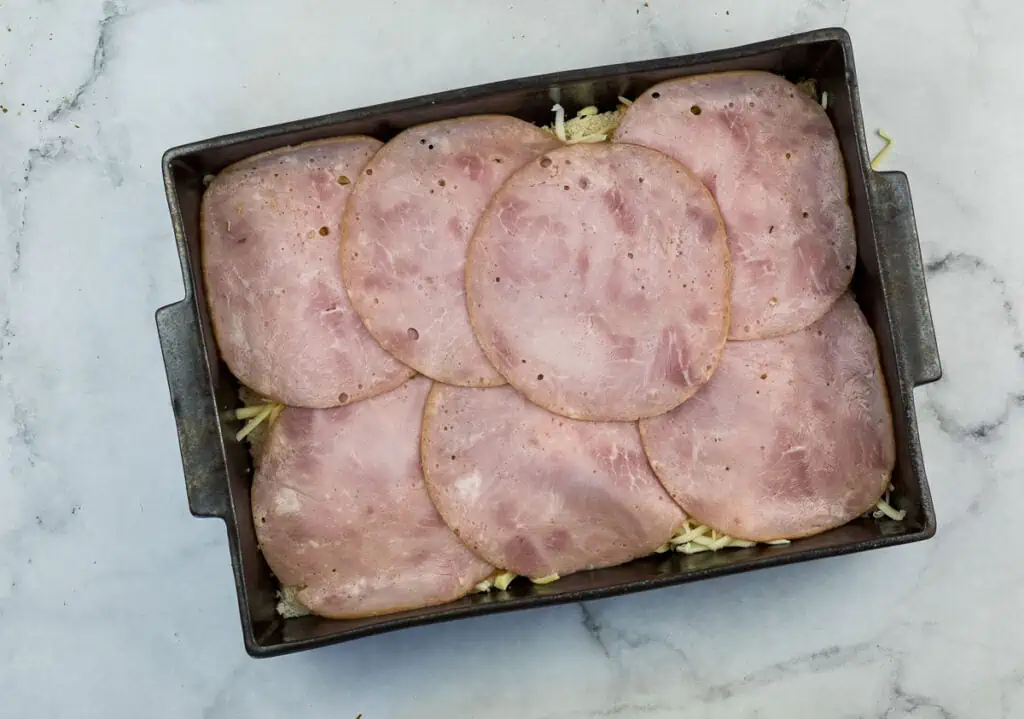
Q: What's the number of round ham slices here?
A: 7